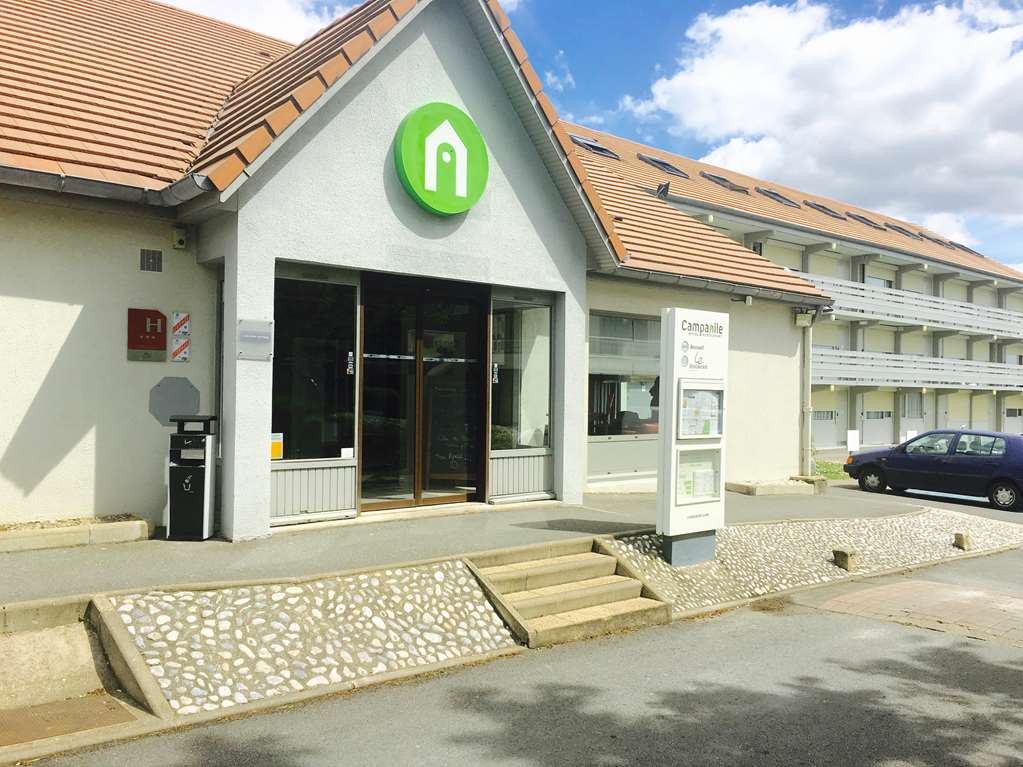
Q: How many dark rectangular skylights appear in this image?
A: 9